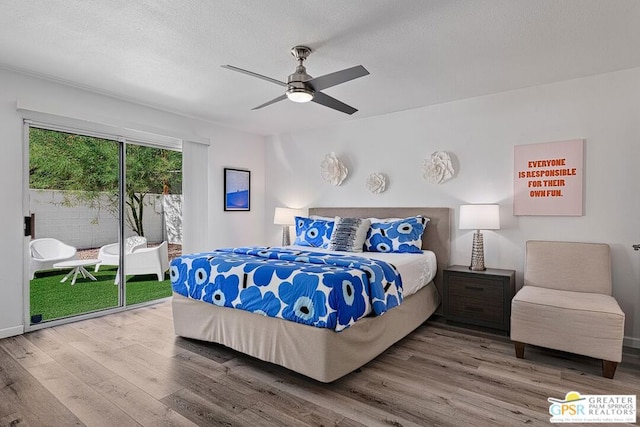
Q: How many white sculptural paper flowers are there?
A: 3